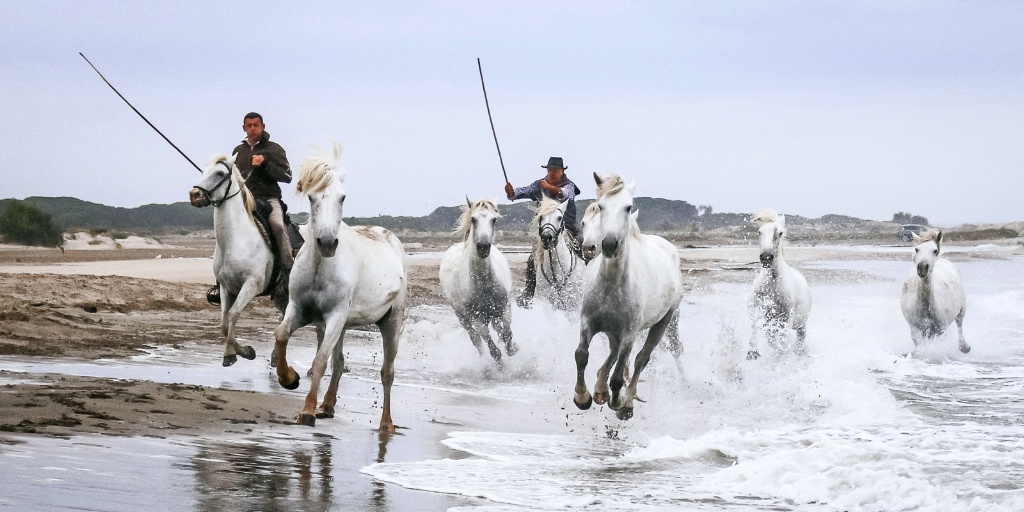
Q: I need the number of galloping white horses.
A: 8